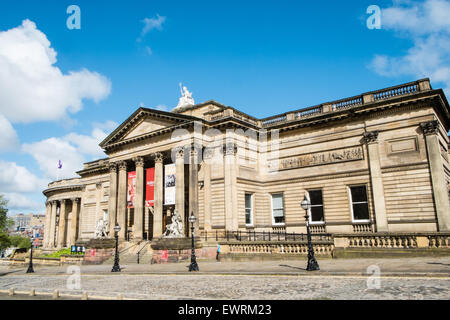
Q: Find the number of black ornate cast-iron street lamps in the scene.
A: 4